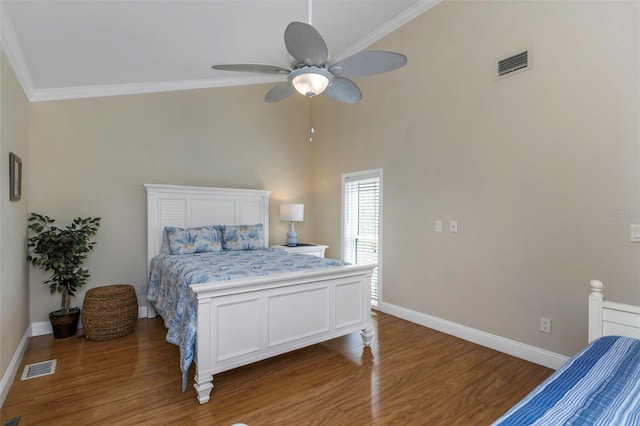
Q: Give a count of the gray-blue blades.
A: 5